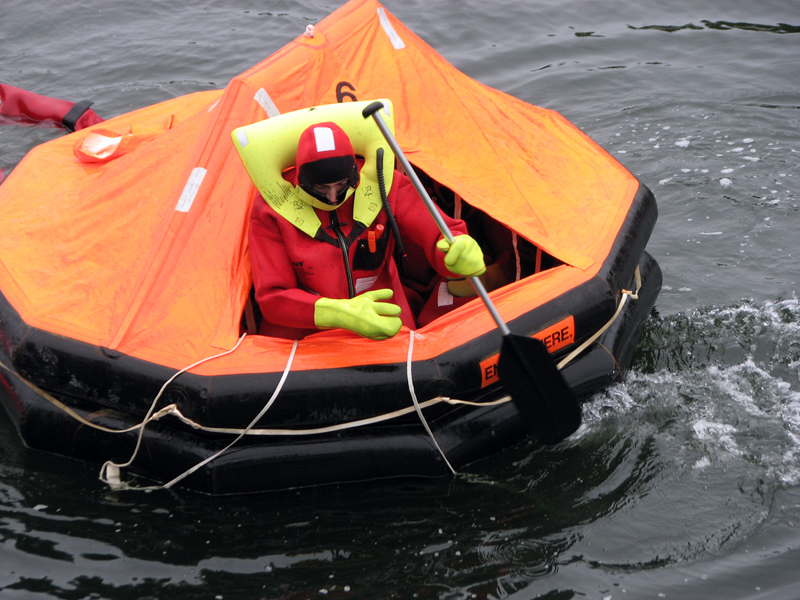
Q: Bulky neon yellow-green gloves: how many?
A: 2